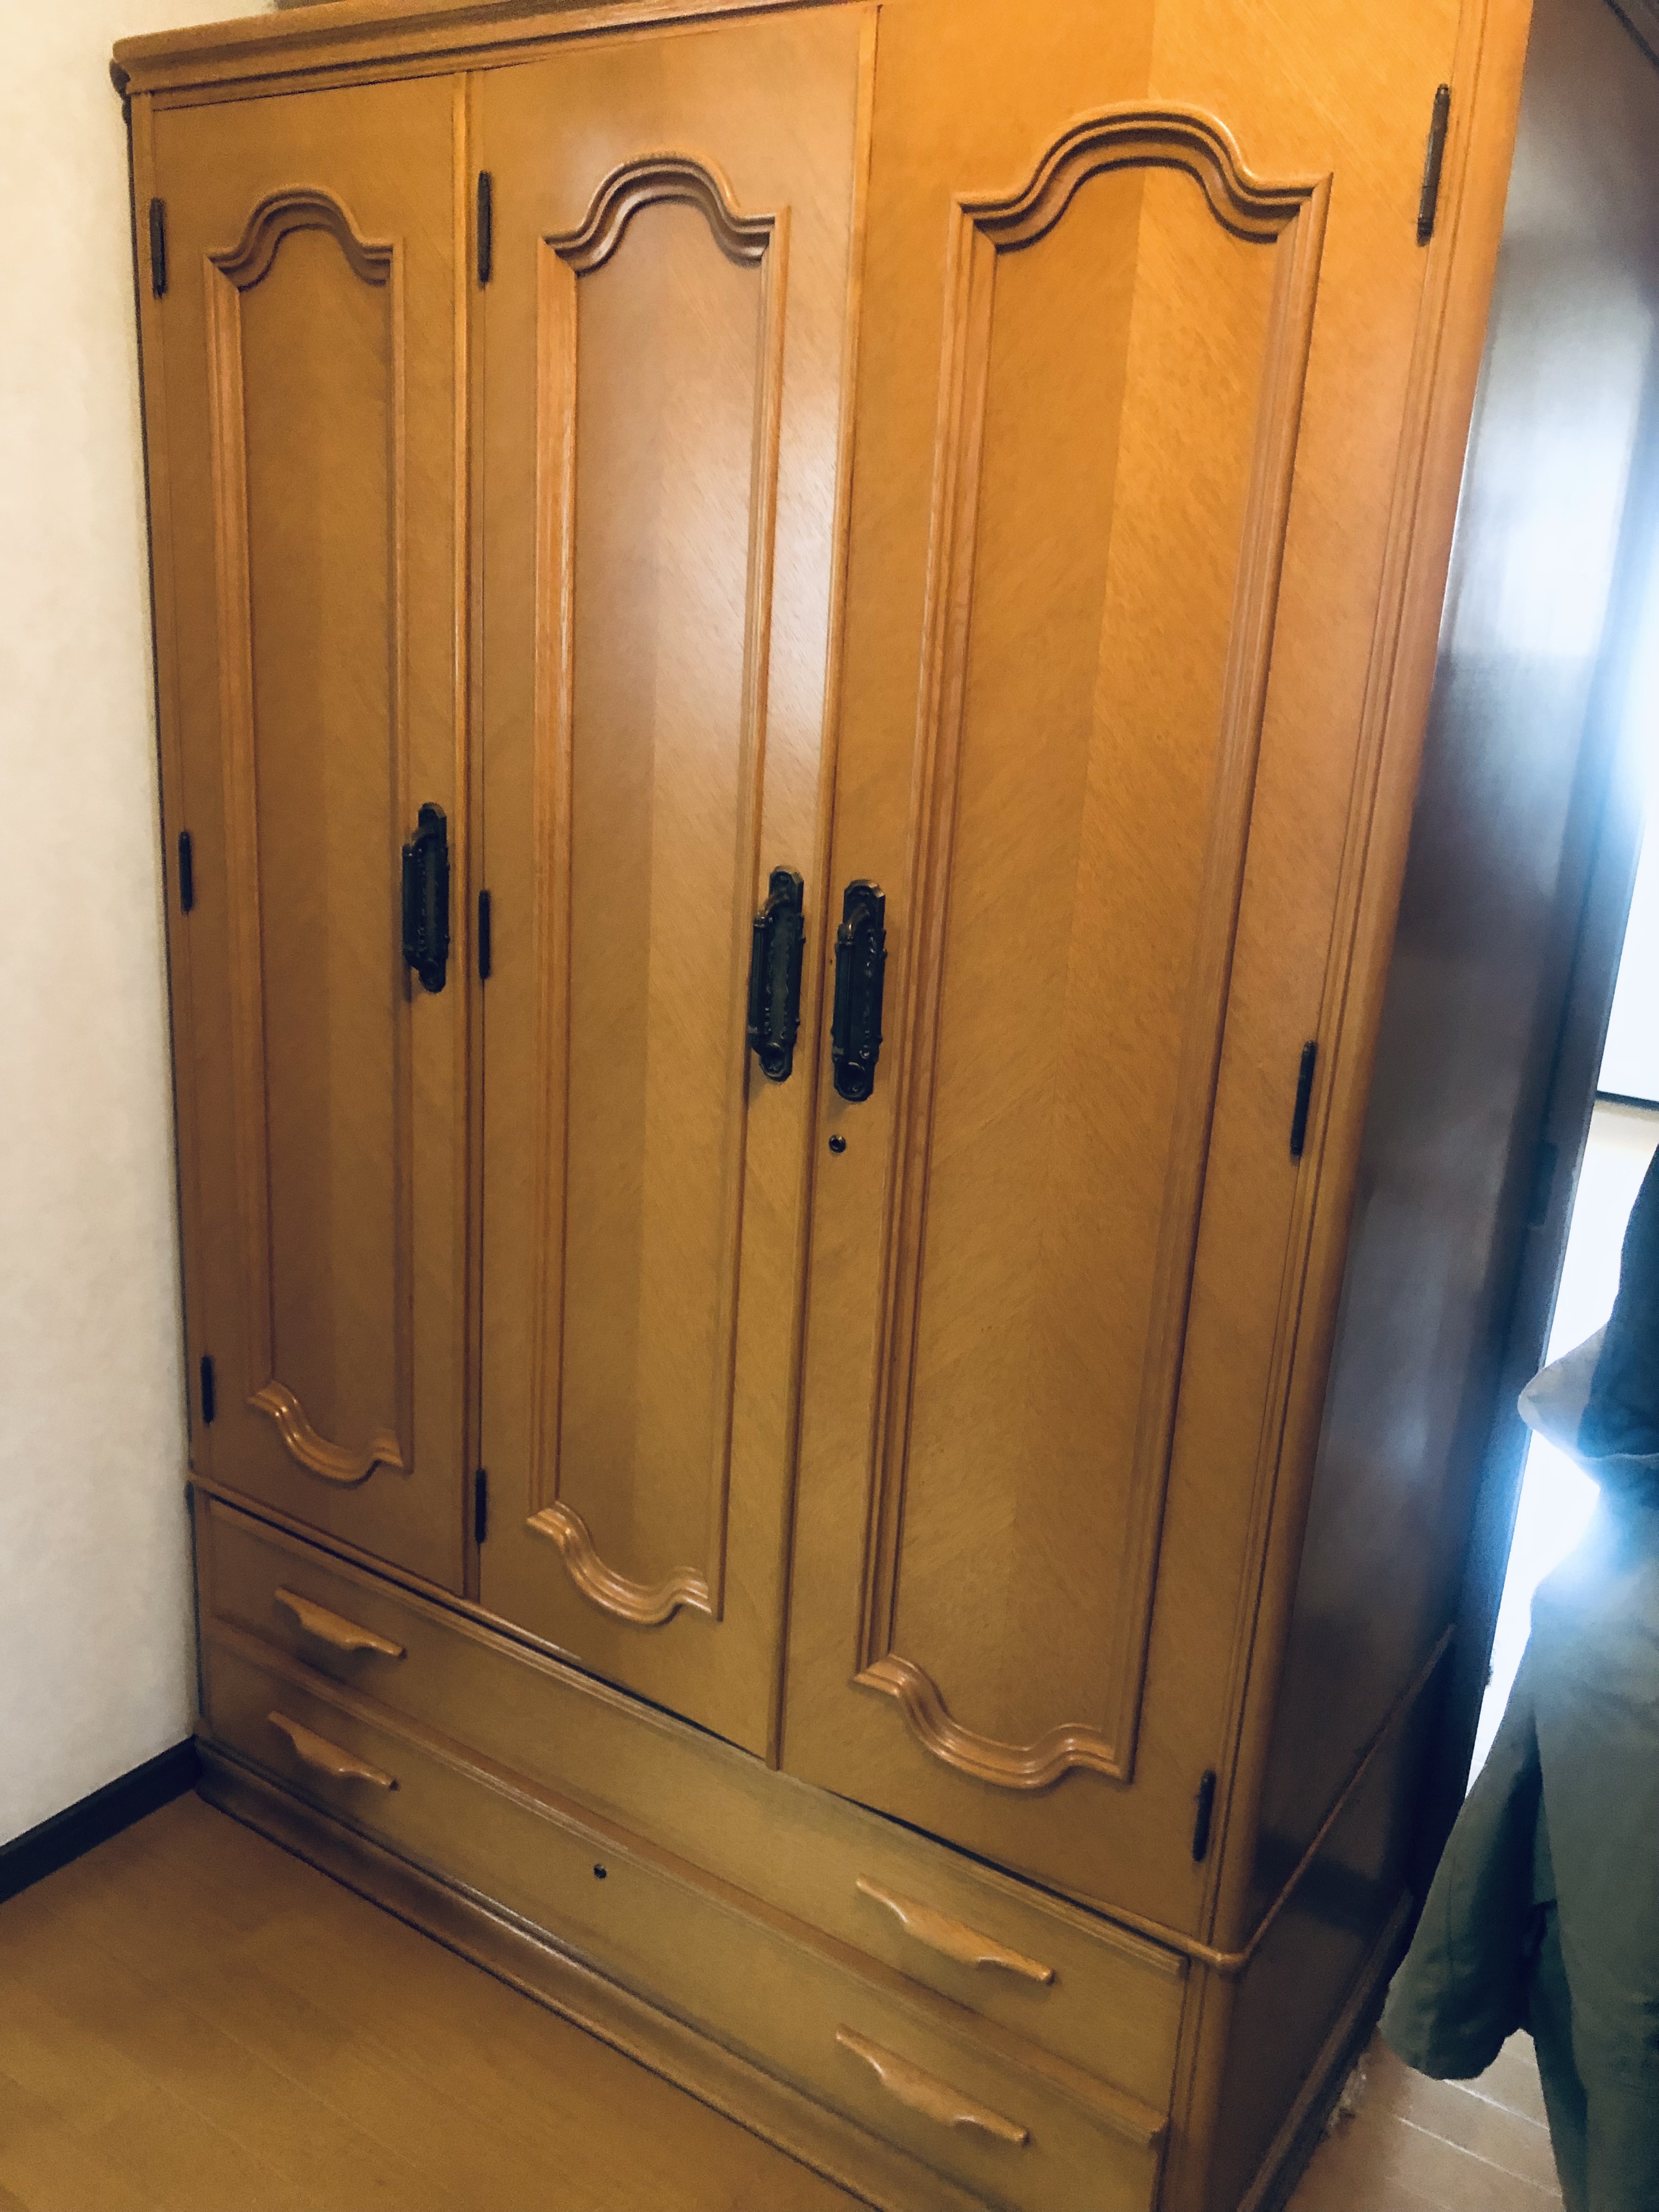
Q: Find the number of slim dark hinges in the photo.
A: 9